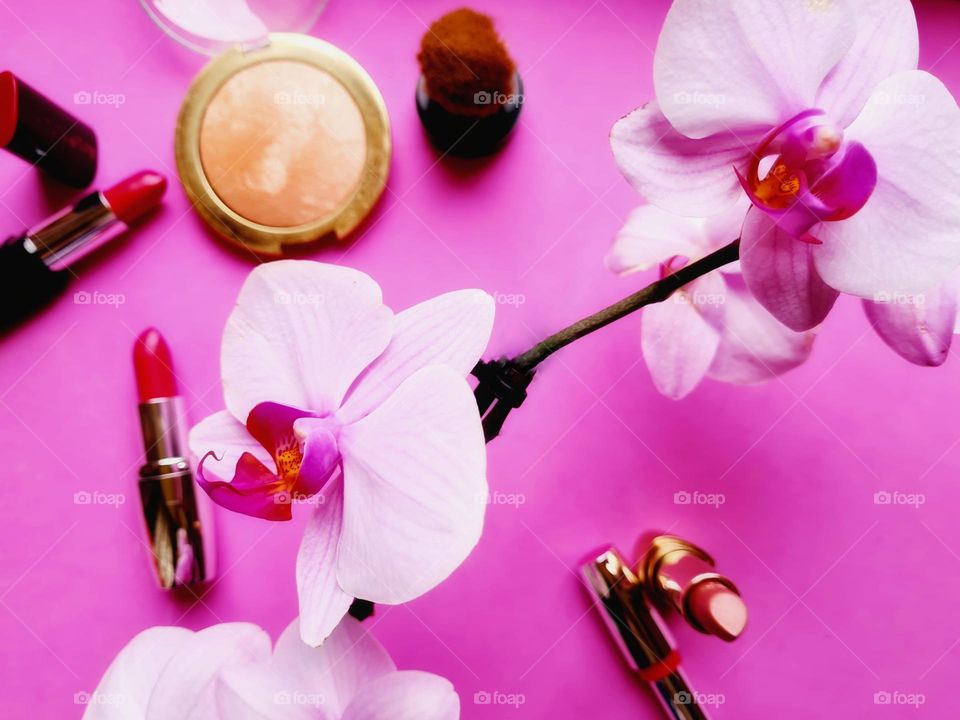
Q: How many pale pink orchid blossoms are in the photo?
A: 4